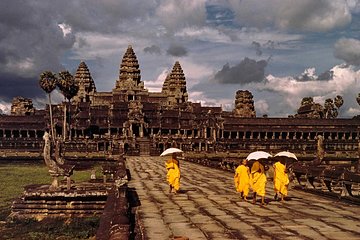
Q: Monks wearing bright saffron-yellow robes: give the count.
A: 4